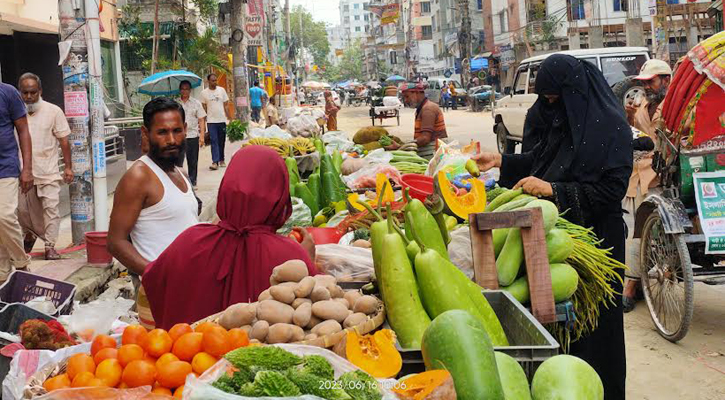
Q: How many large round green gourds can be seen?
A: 3